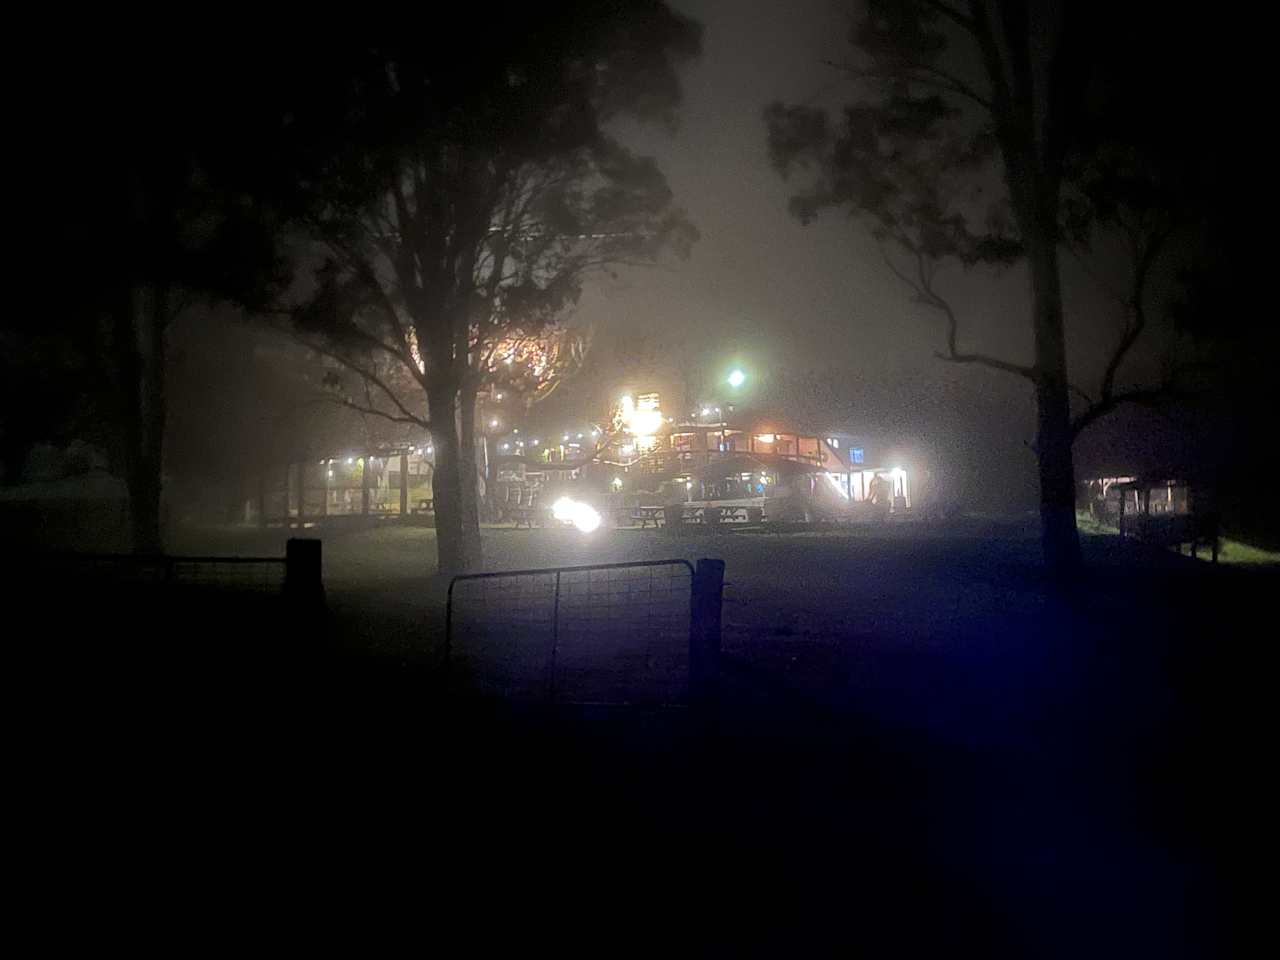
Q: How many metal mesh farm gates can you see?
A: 2